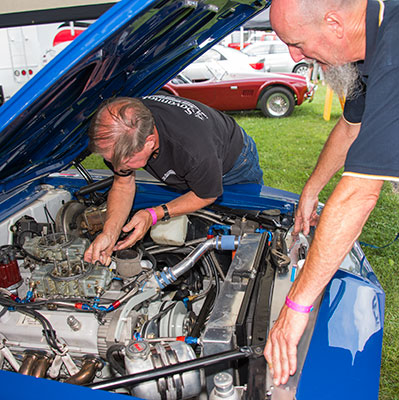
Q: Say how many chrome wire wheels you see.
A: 1